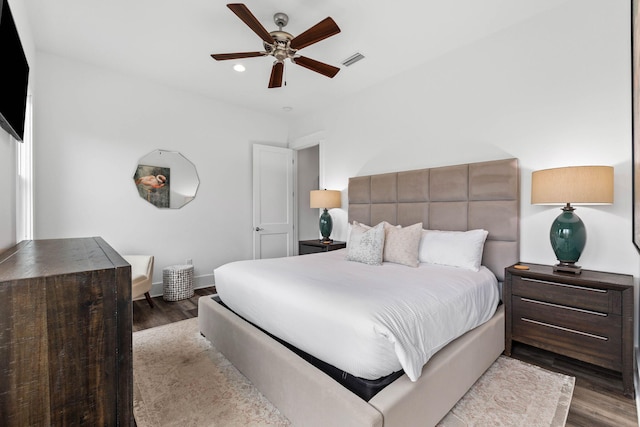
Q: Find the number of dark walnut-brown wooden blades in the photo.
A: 5